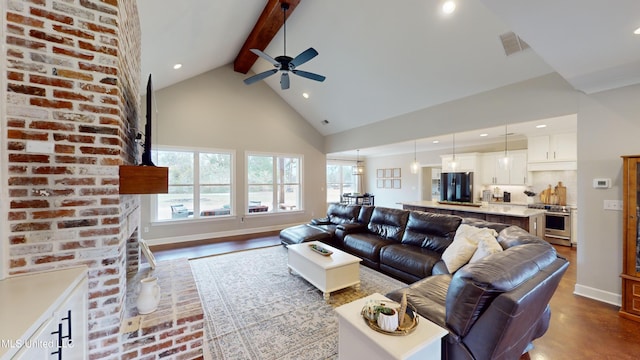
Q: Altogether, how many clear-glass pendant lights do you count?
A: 3